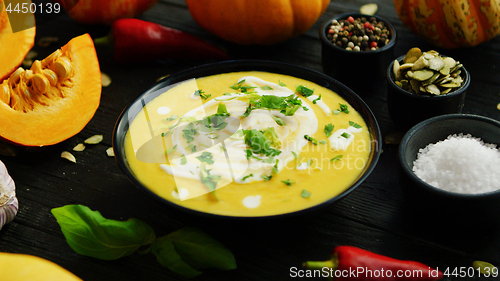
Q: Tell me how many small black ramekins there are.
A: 3